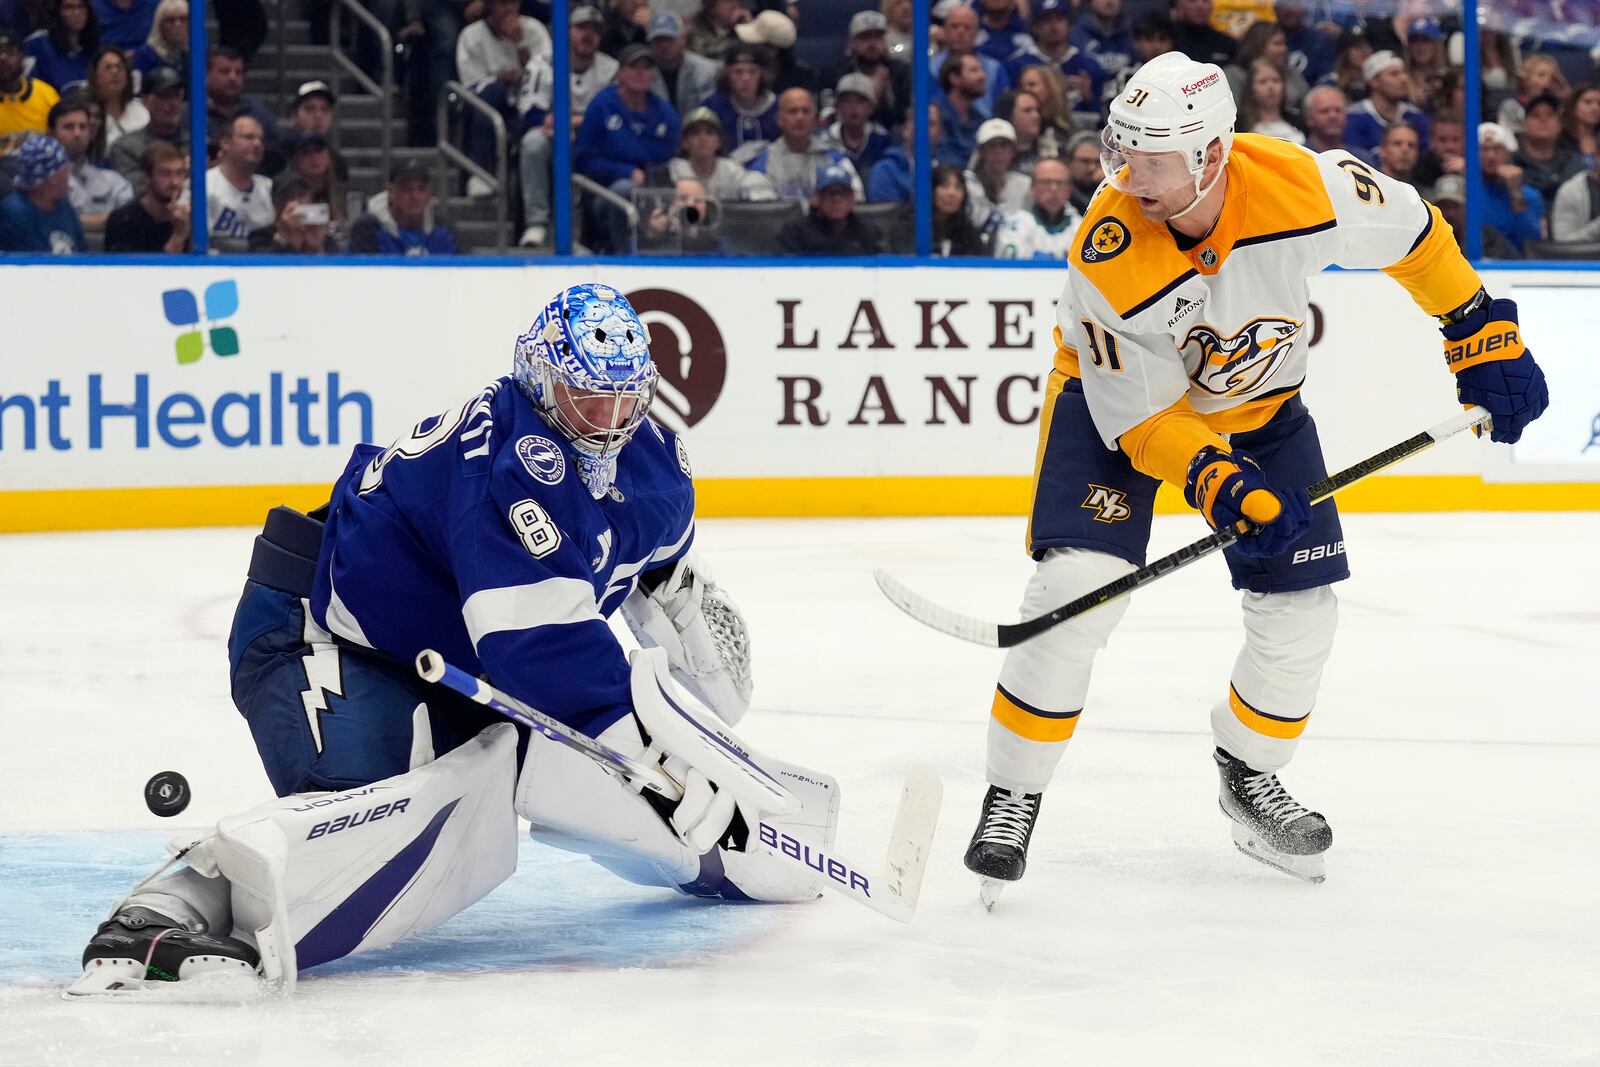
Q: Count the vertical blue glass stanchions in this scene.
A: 4